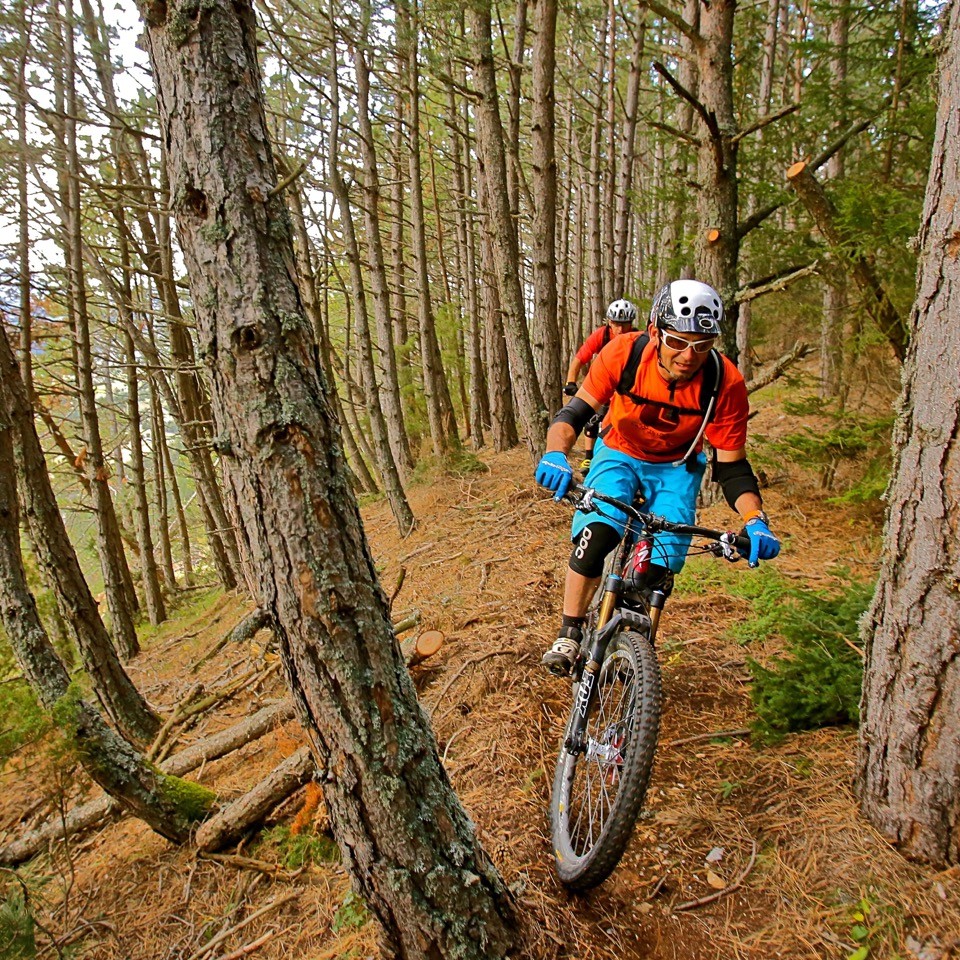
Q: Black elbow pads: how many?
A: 2